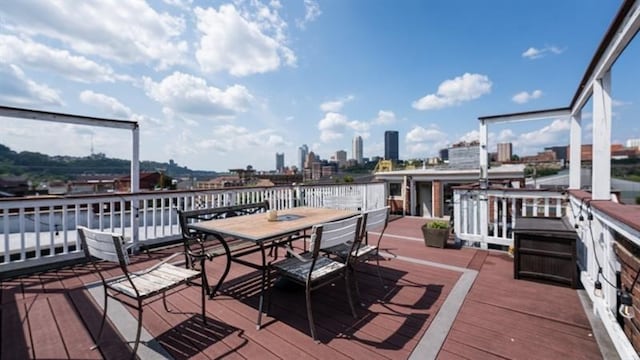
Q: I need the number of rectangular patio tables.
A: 1